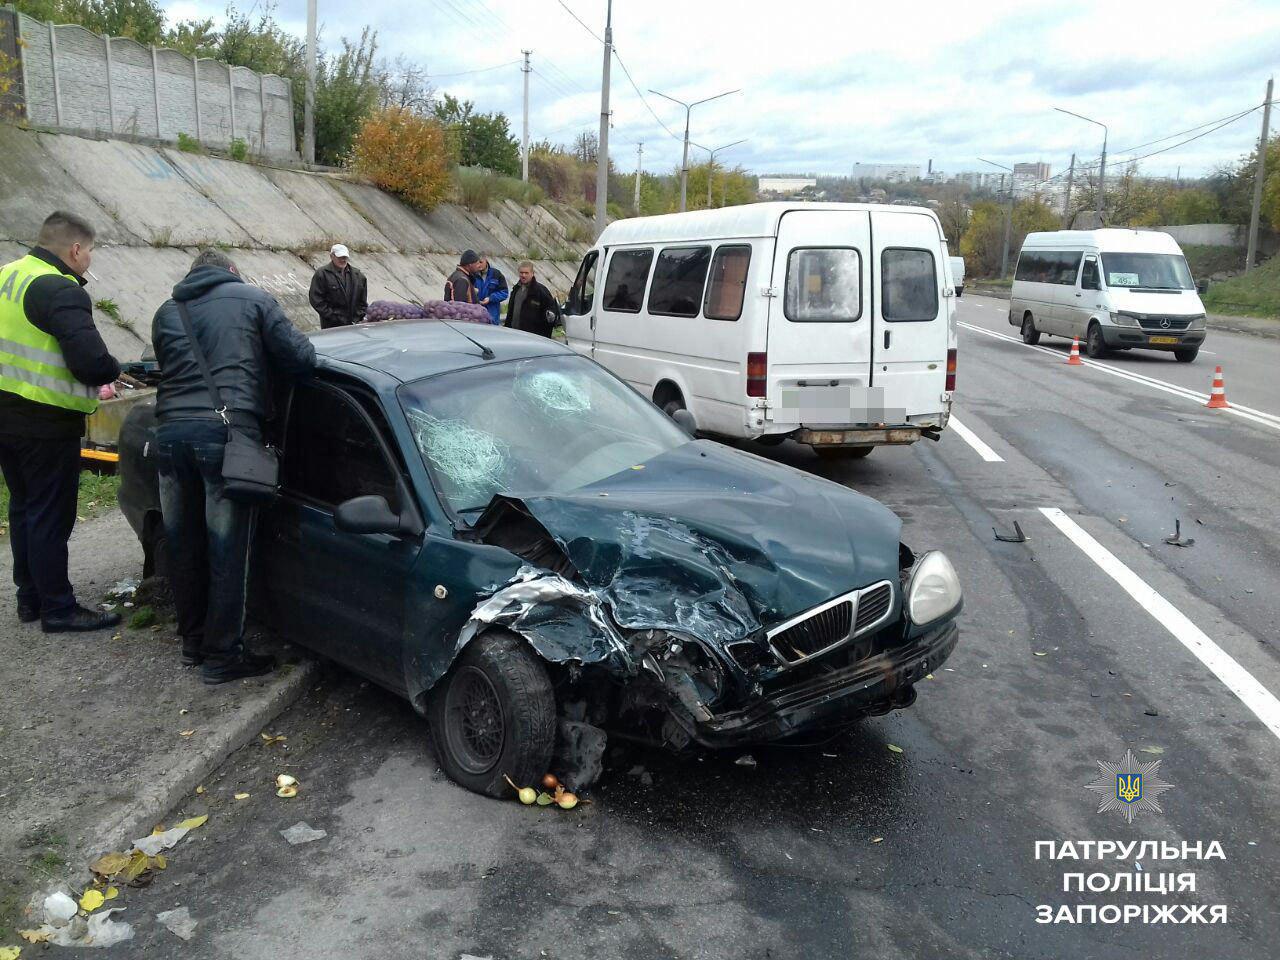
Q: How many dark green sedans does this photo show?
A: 1